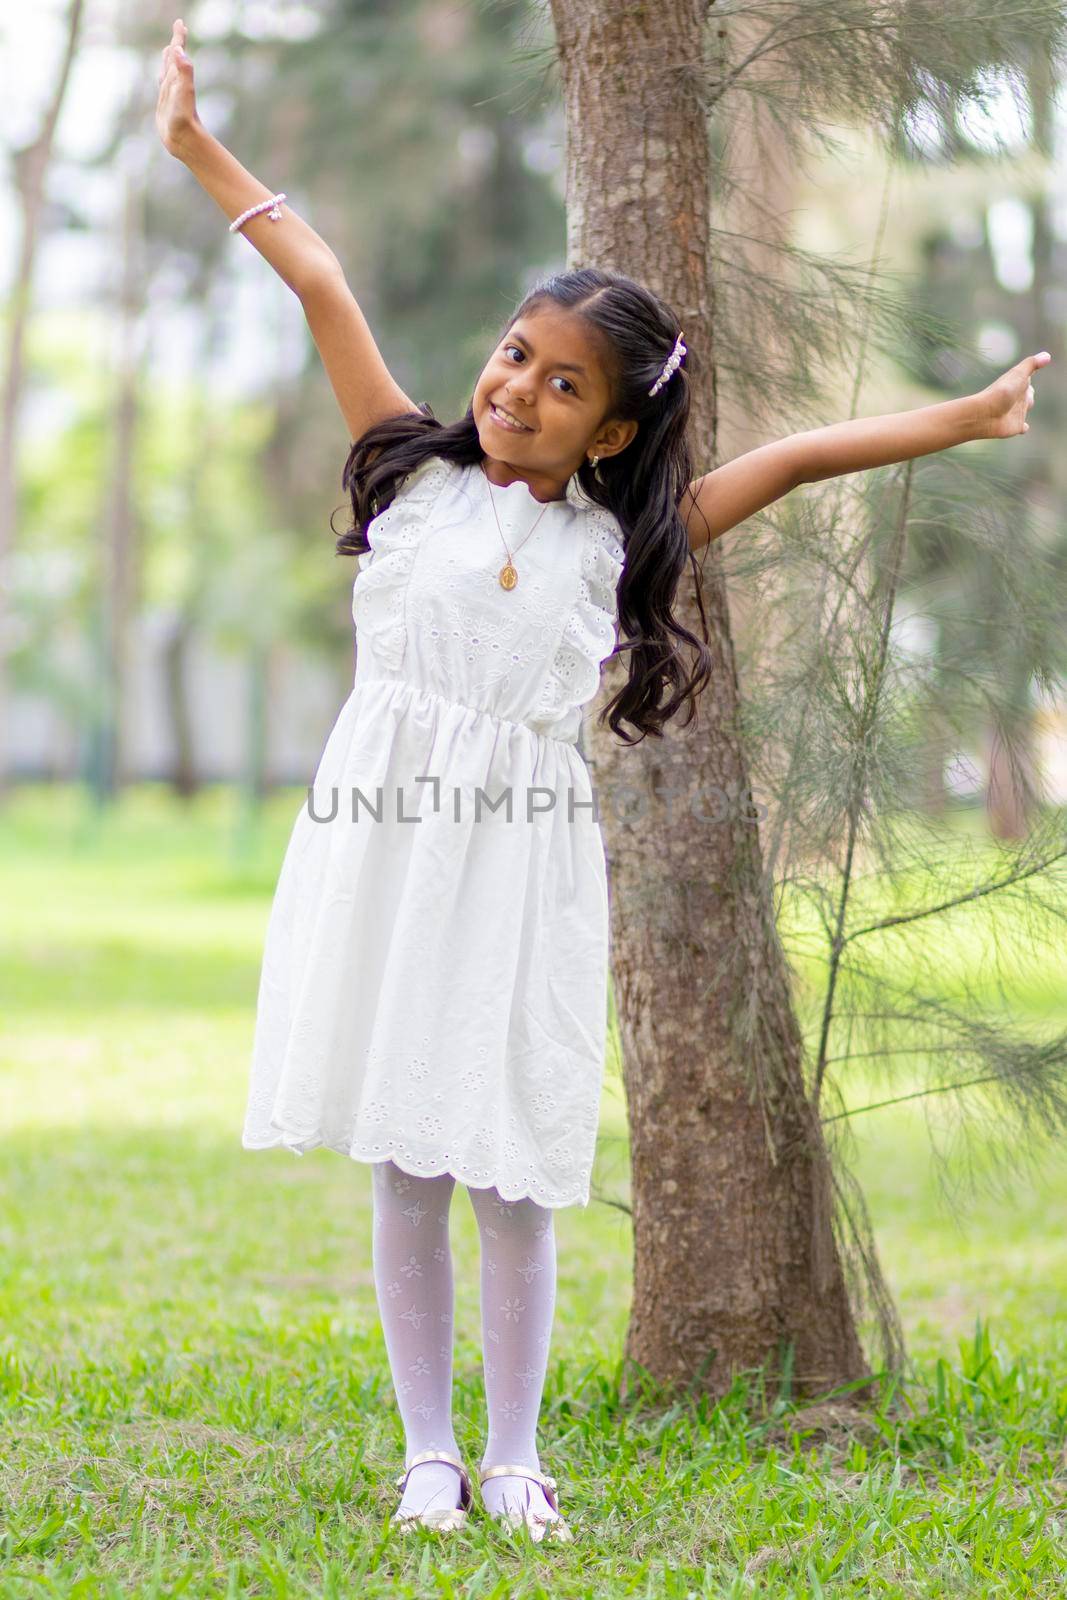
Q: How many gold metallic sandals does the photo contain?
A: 2